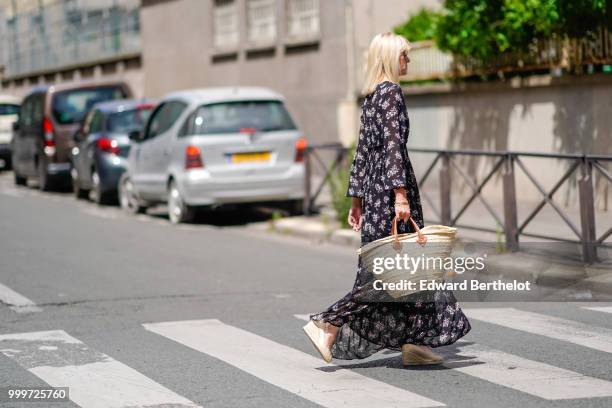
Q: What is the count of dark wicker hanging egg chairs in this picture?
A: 0